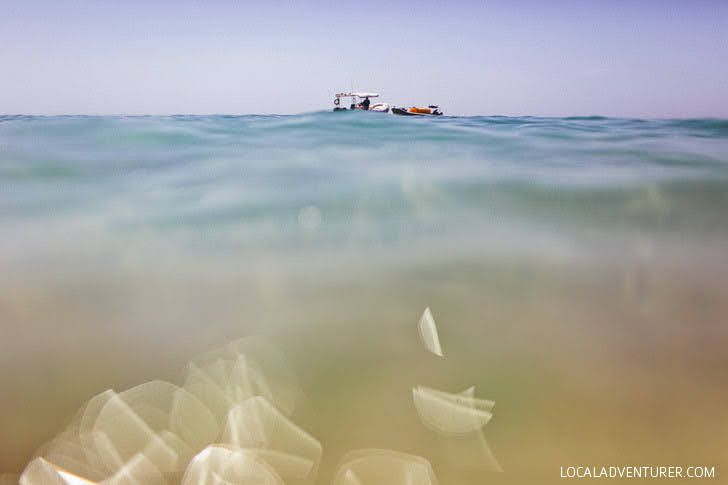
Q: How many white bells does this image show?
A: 0